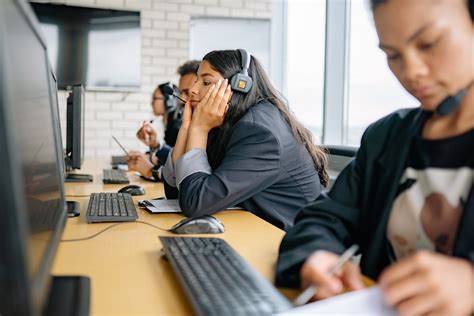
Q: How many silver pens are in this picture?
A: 1